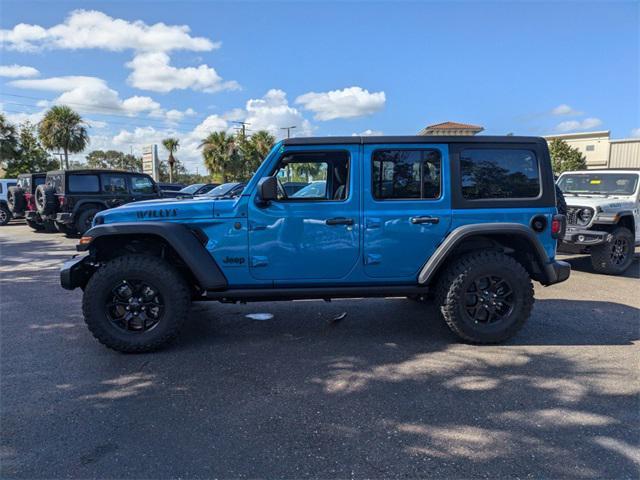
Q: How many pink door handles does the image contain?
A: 0